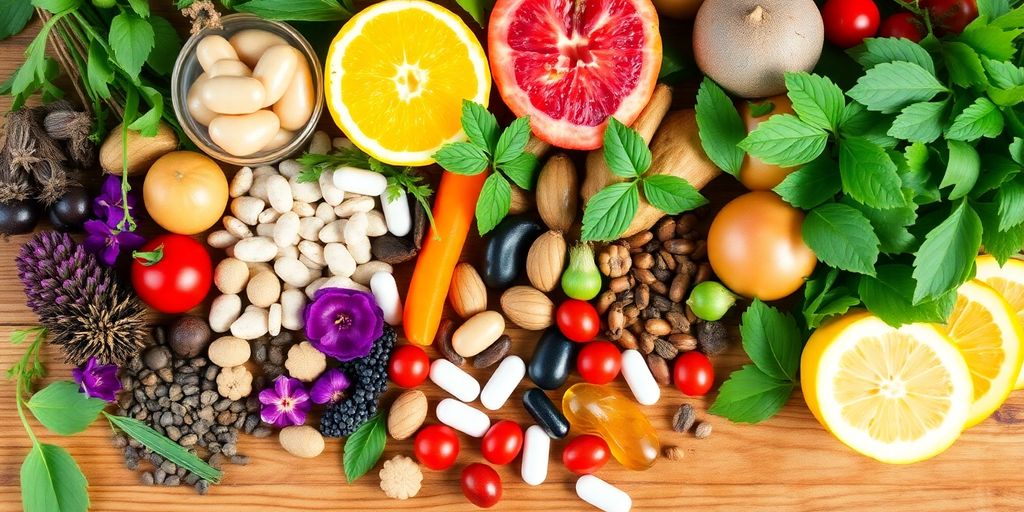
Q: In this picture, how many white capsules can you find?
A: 9